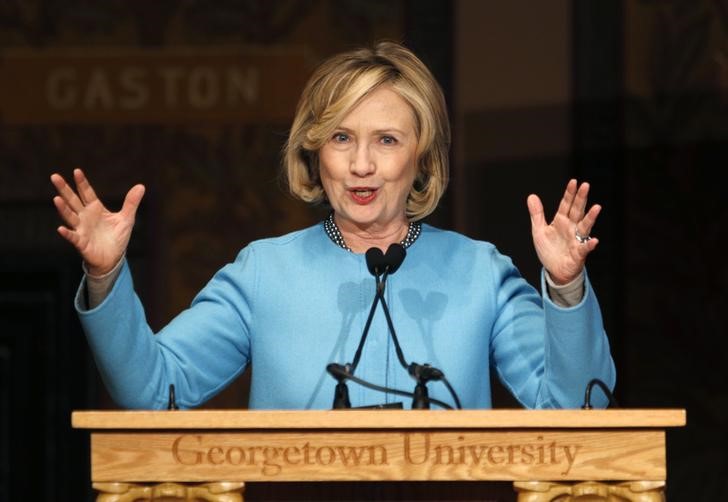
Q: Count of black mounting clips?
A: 2